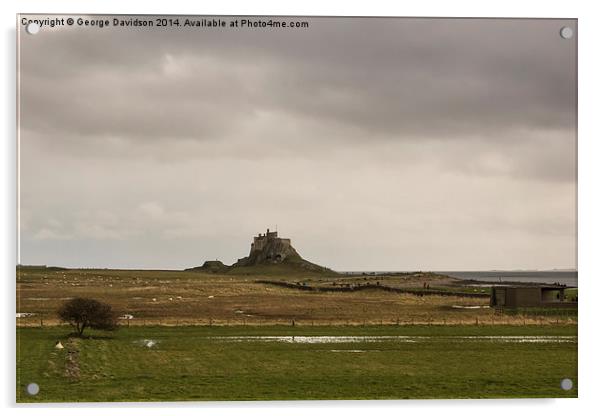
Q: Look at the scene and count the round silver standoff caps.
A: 4